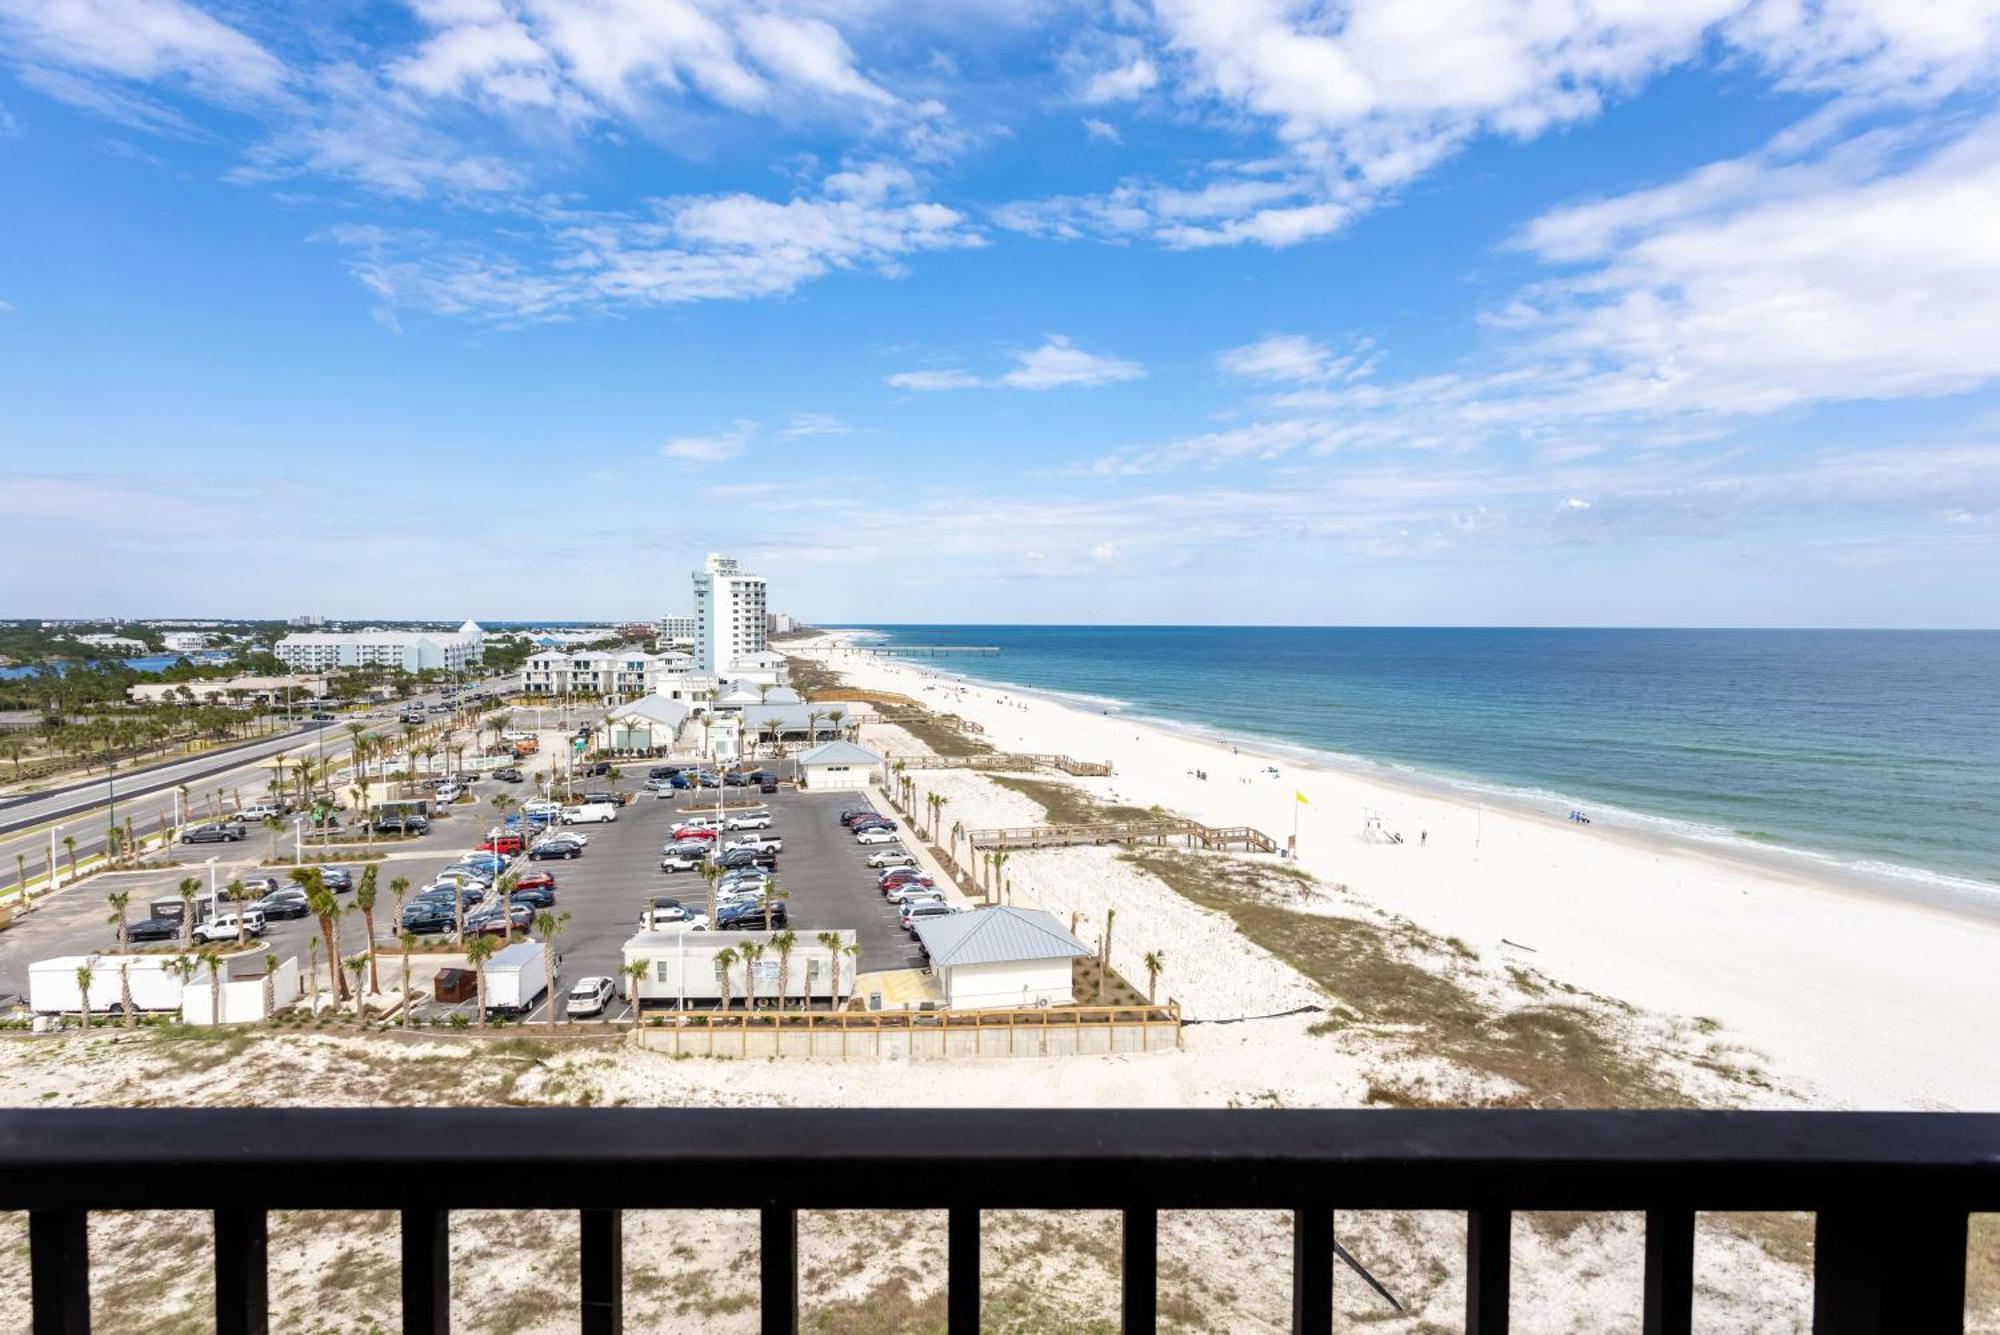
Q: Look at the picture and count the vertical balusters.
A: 11